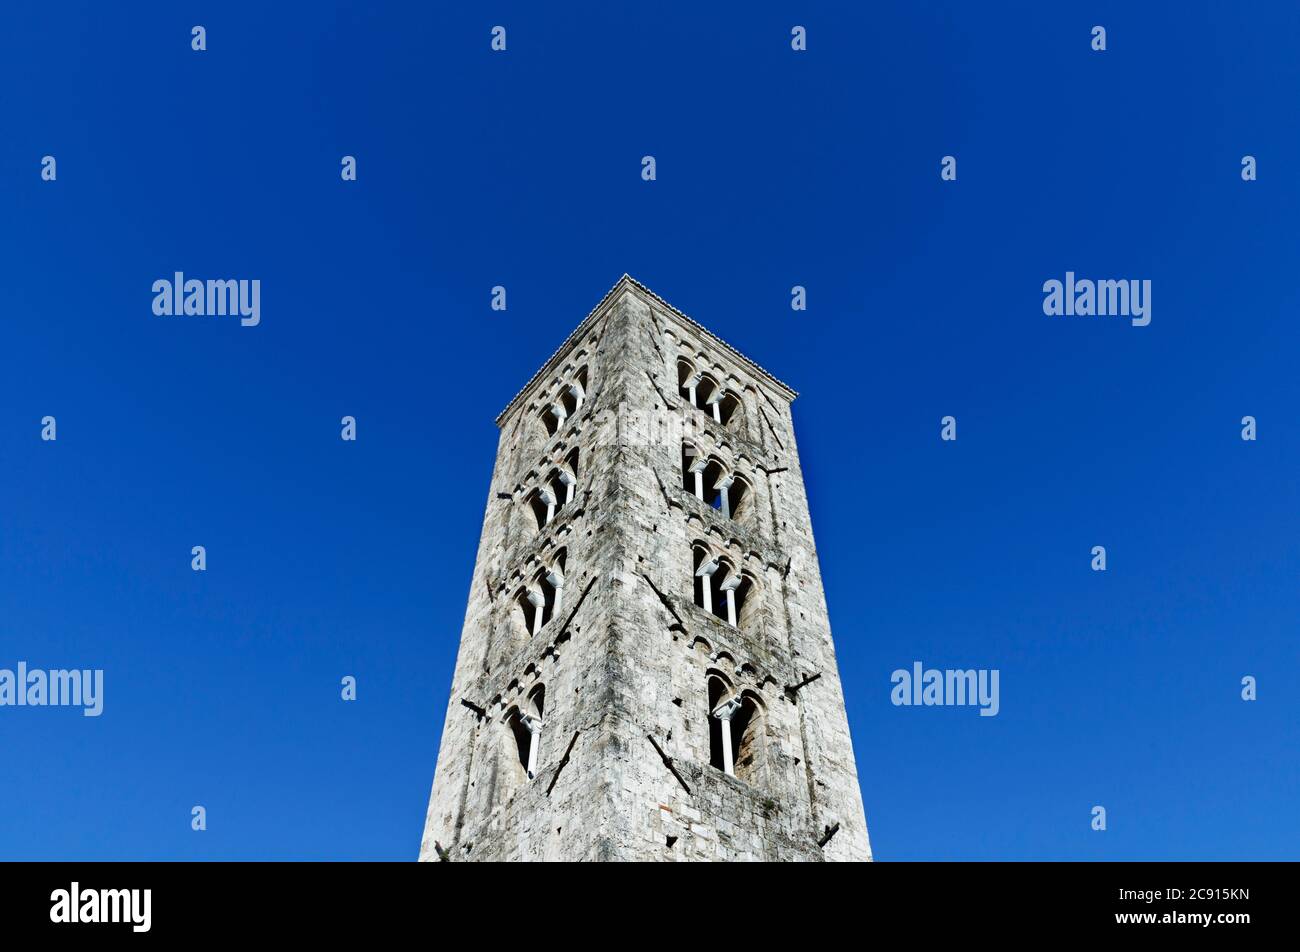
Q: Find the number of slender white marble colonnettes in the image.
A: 14